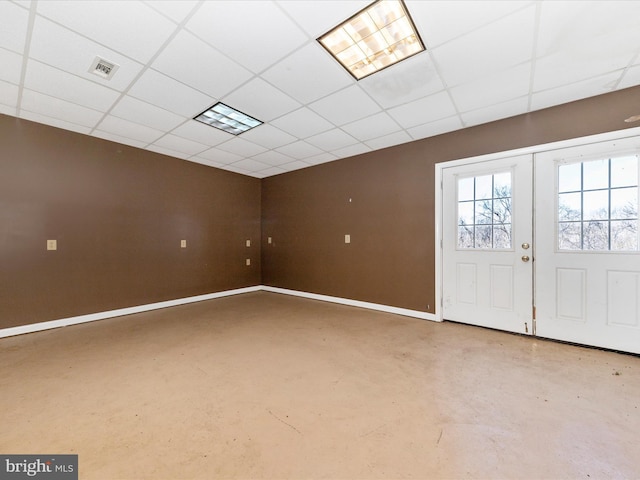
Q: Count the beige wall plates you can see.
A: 6